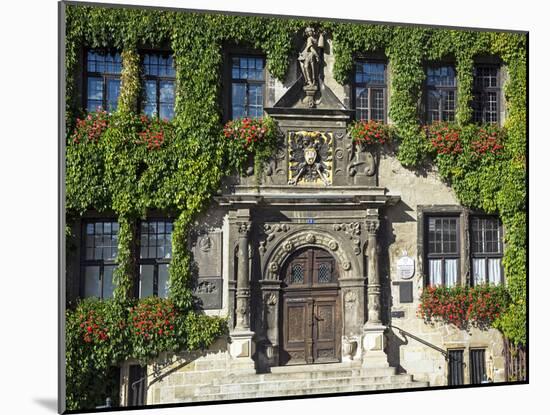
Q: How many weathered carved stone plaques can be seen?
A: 2